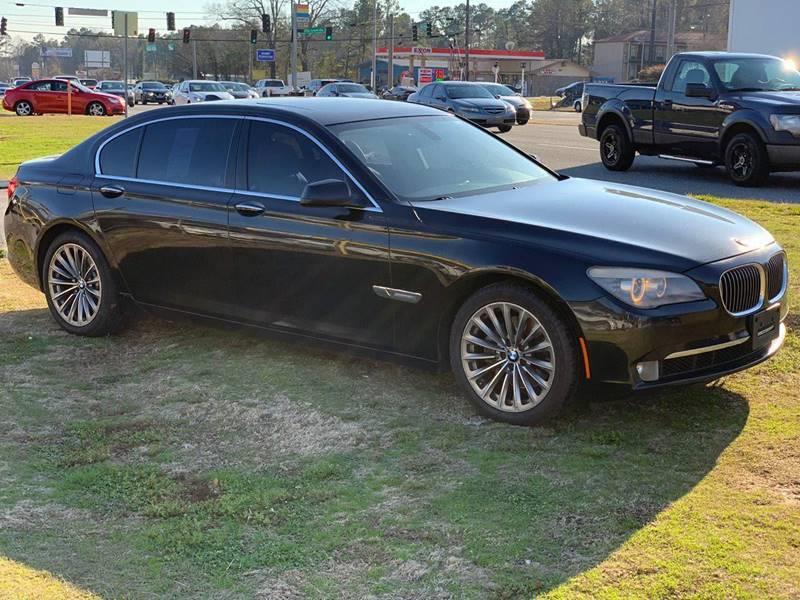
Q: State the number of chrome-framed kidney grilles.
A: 2